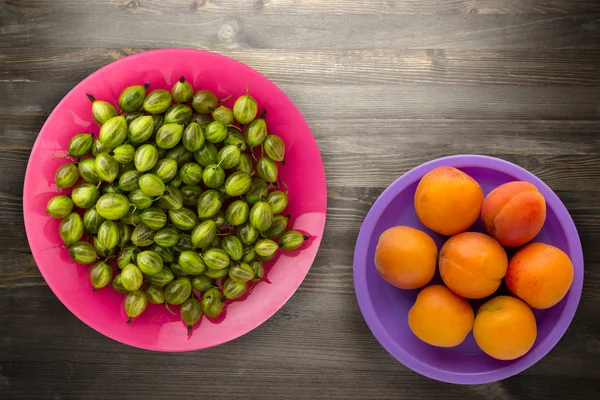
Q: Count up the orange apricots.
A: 7